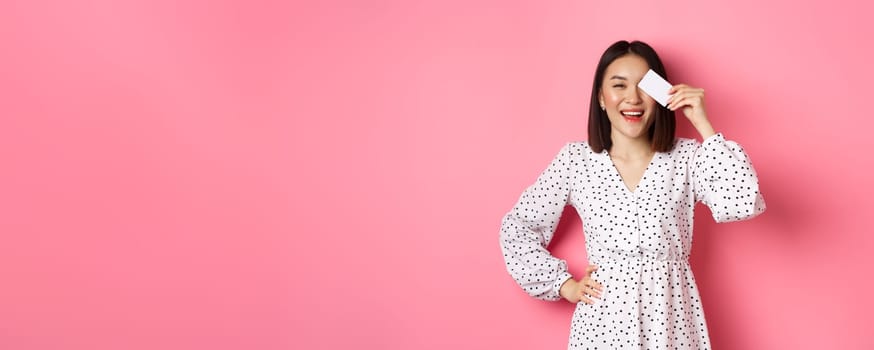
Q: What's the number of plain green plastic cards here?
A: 0